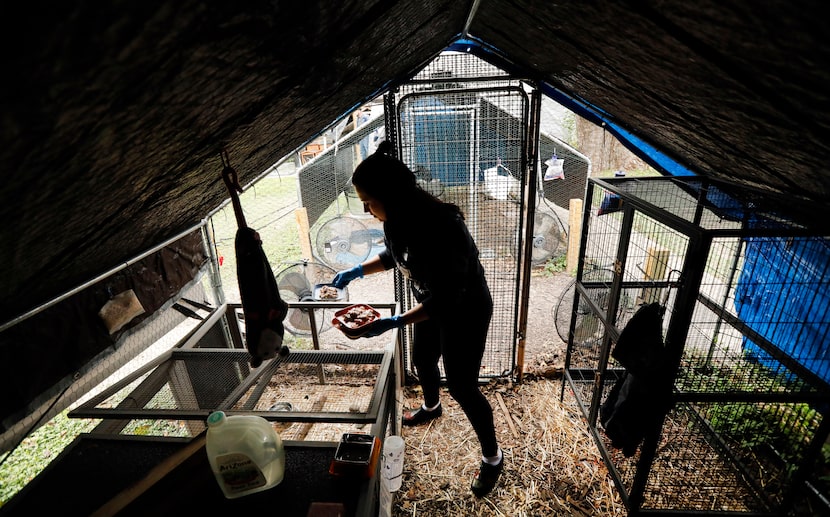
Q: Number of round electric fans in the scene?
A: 4